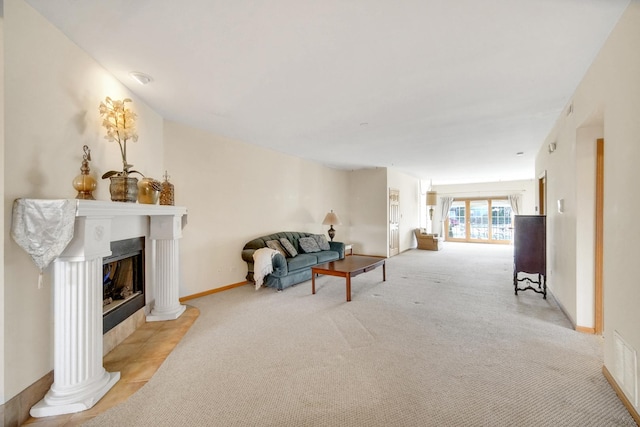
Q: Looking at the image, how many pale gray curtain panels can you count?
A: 2